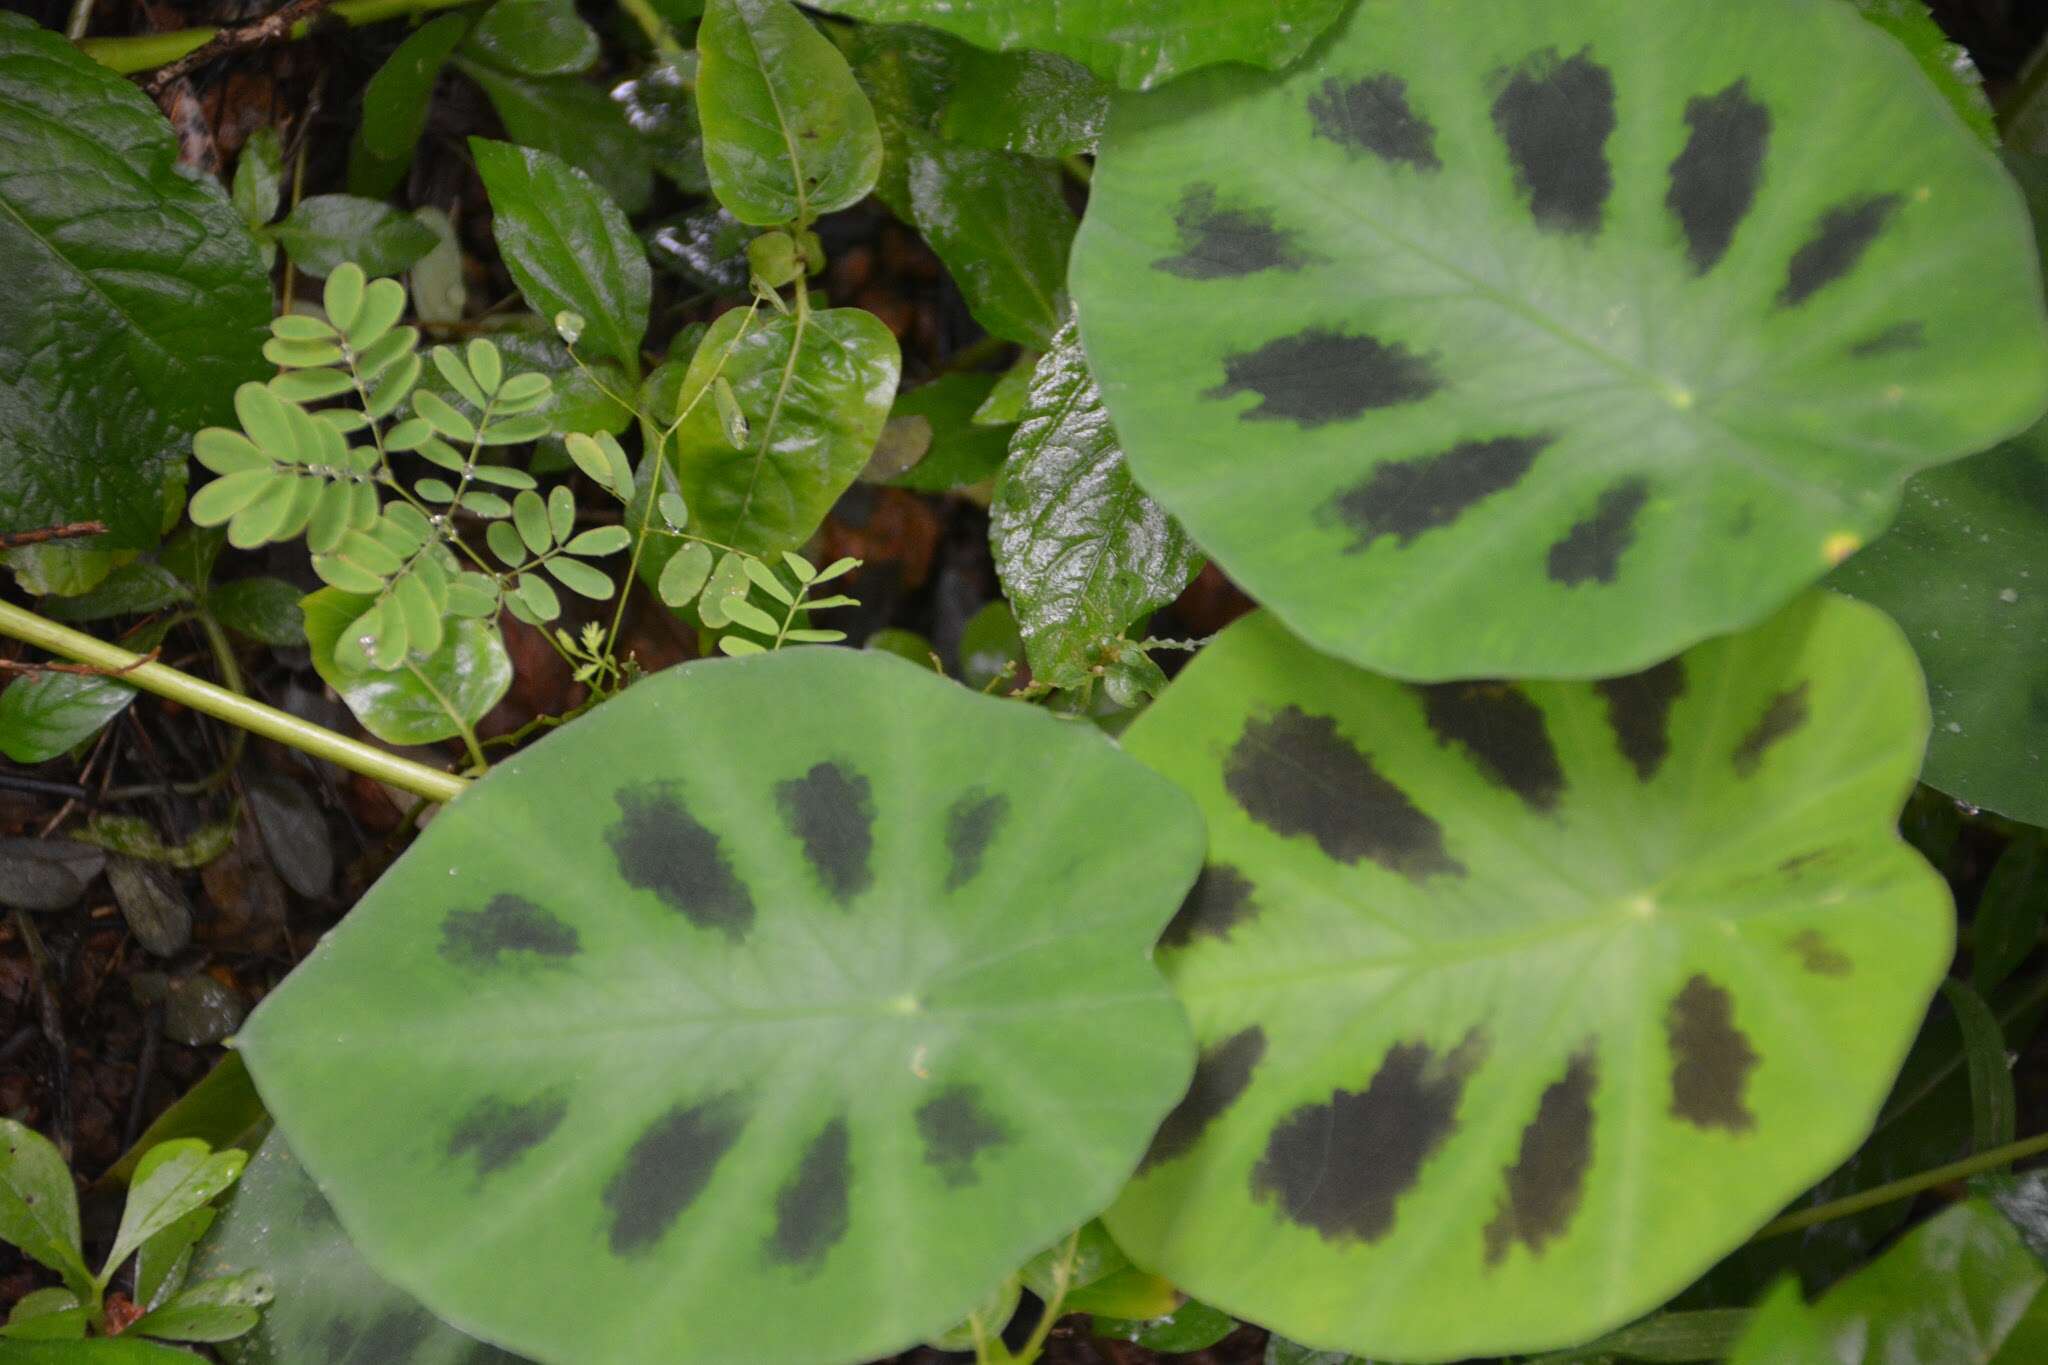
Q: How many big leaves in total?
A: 3